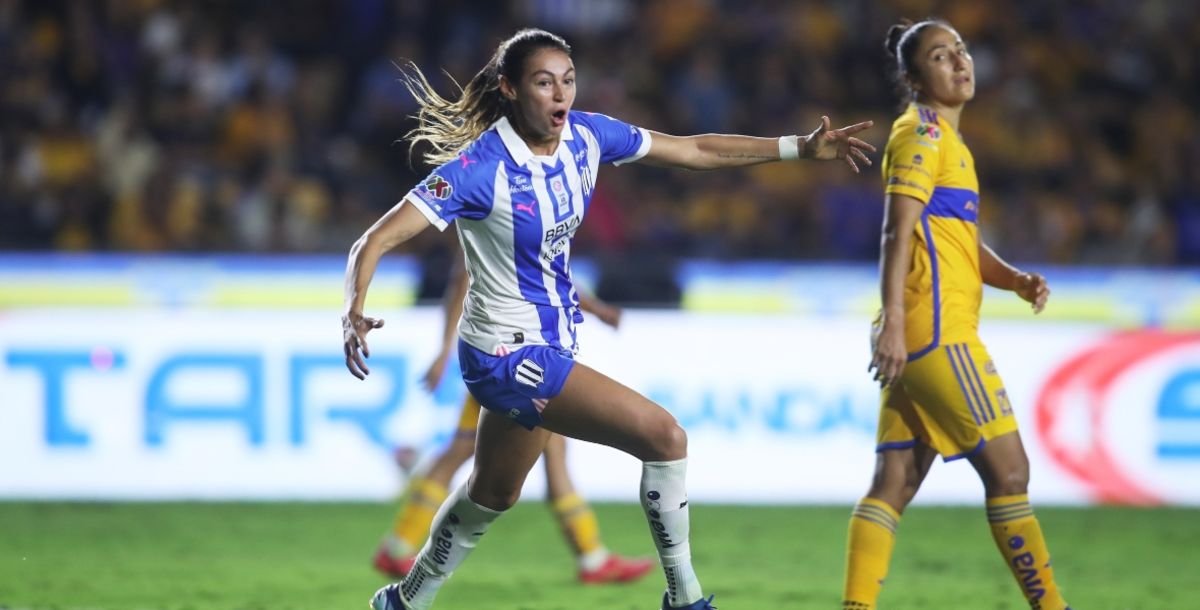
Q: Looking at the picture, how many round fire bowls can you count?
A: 0